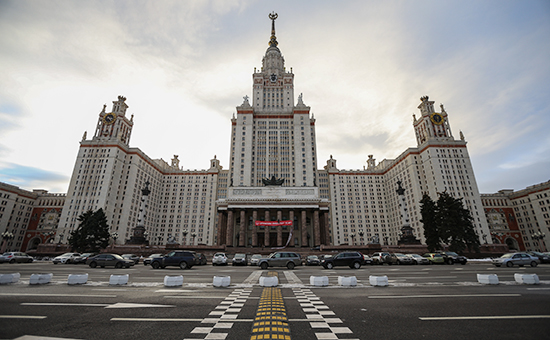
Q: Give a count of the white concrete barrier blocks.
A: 12